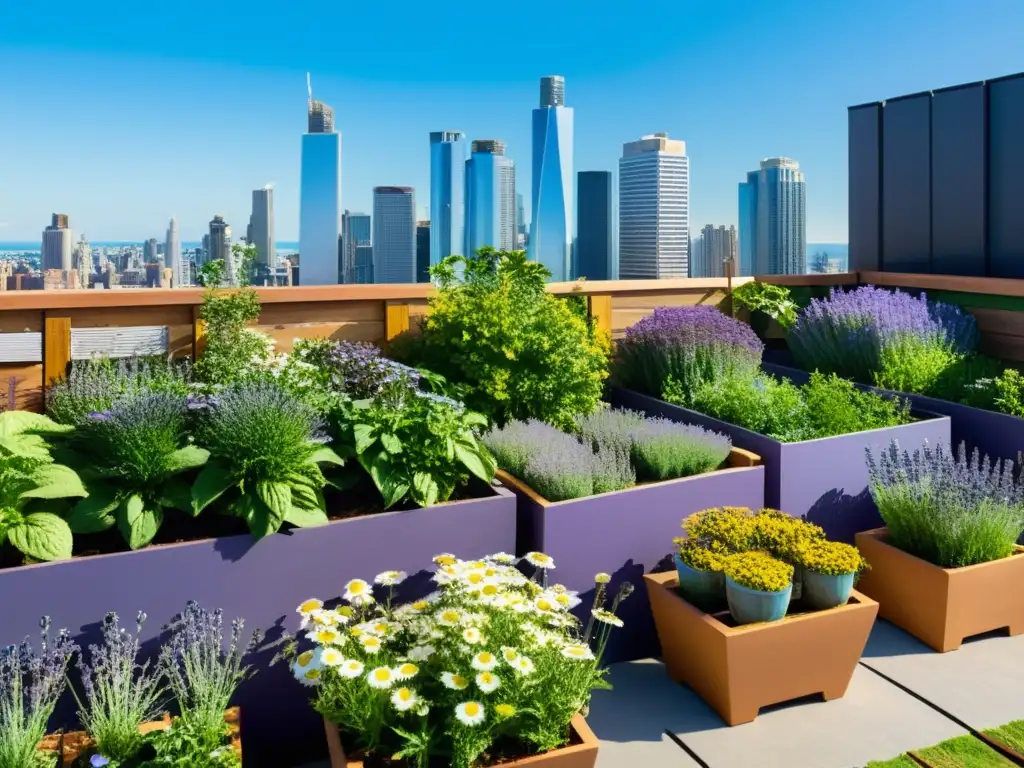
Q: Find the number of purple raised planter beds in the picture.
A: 4